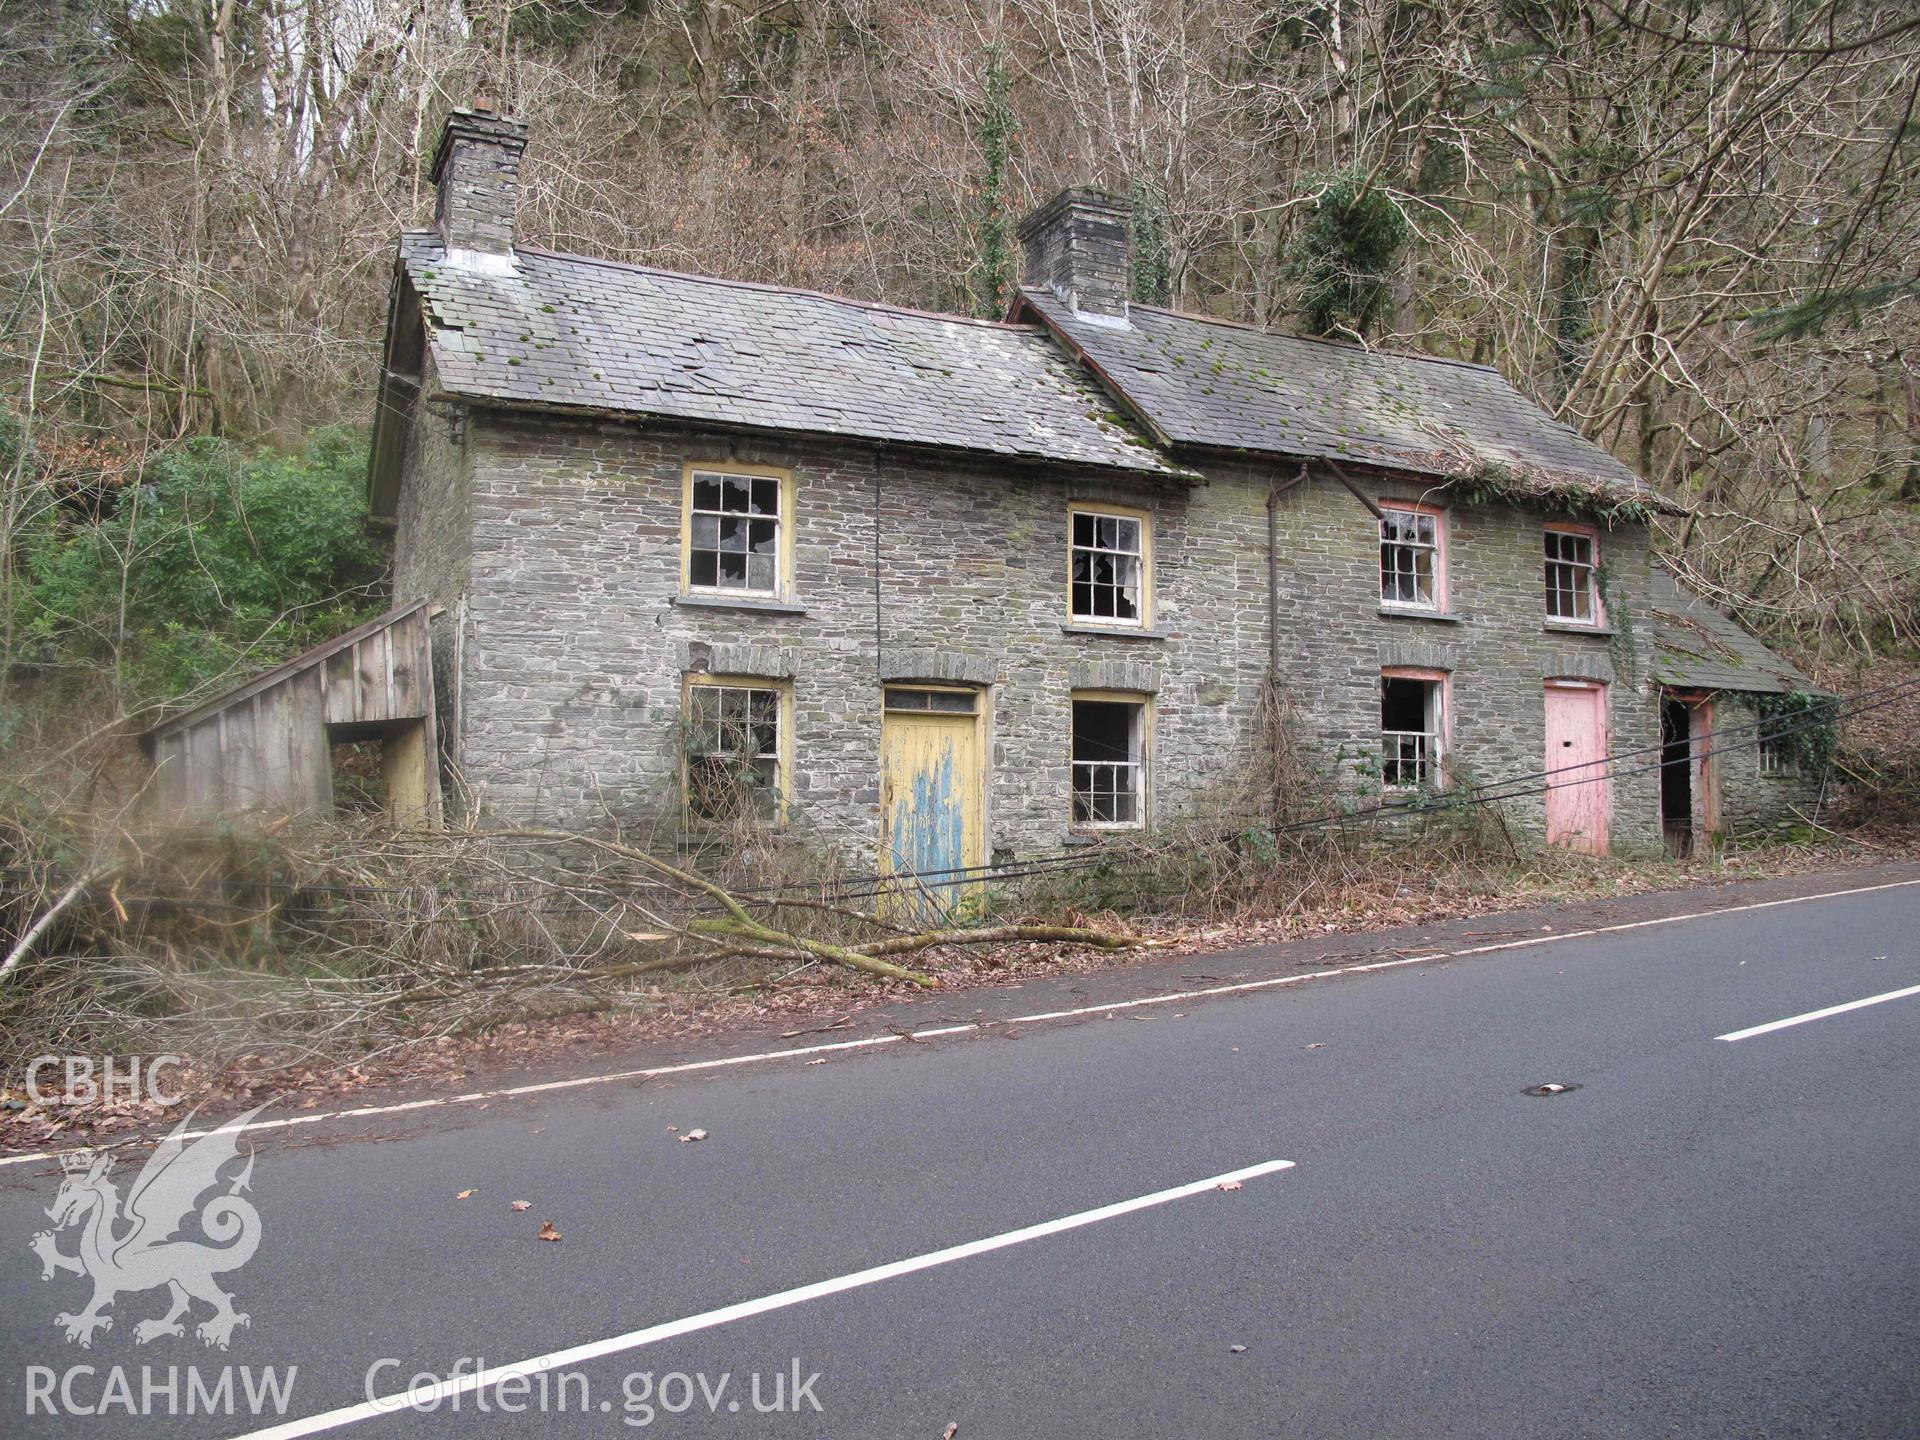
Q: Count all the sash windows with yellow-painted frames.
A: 4